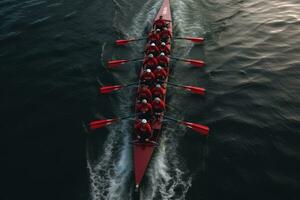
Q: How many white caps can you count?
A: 12